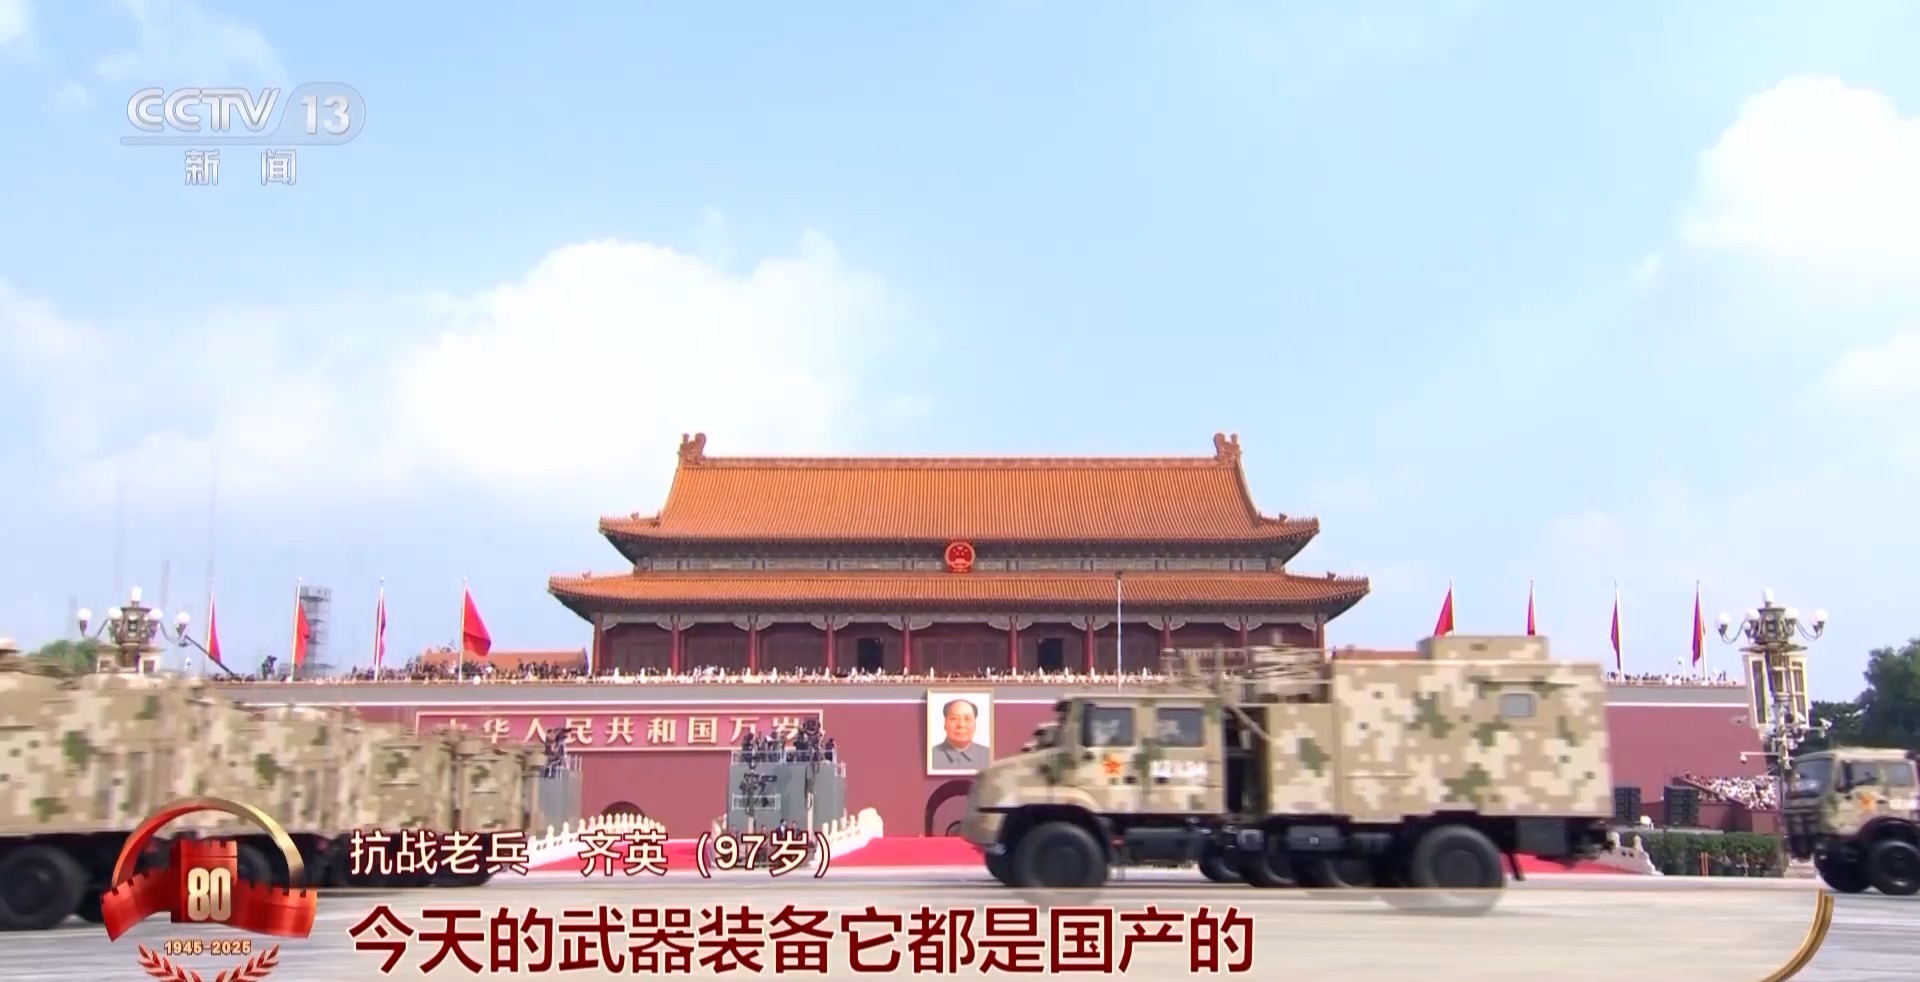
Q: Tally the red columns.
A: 10